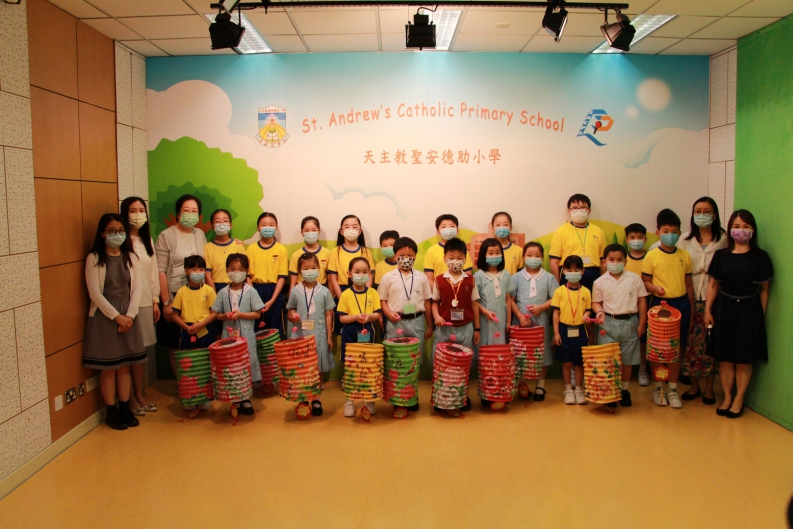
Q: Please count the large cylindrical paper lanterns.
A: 11